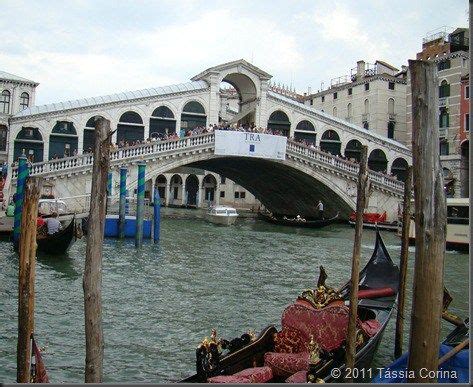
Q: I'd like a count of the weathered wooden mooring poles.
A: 5